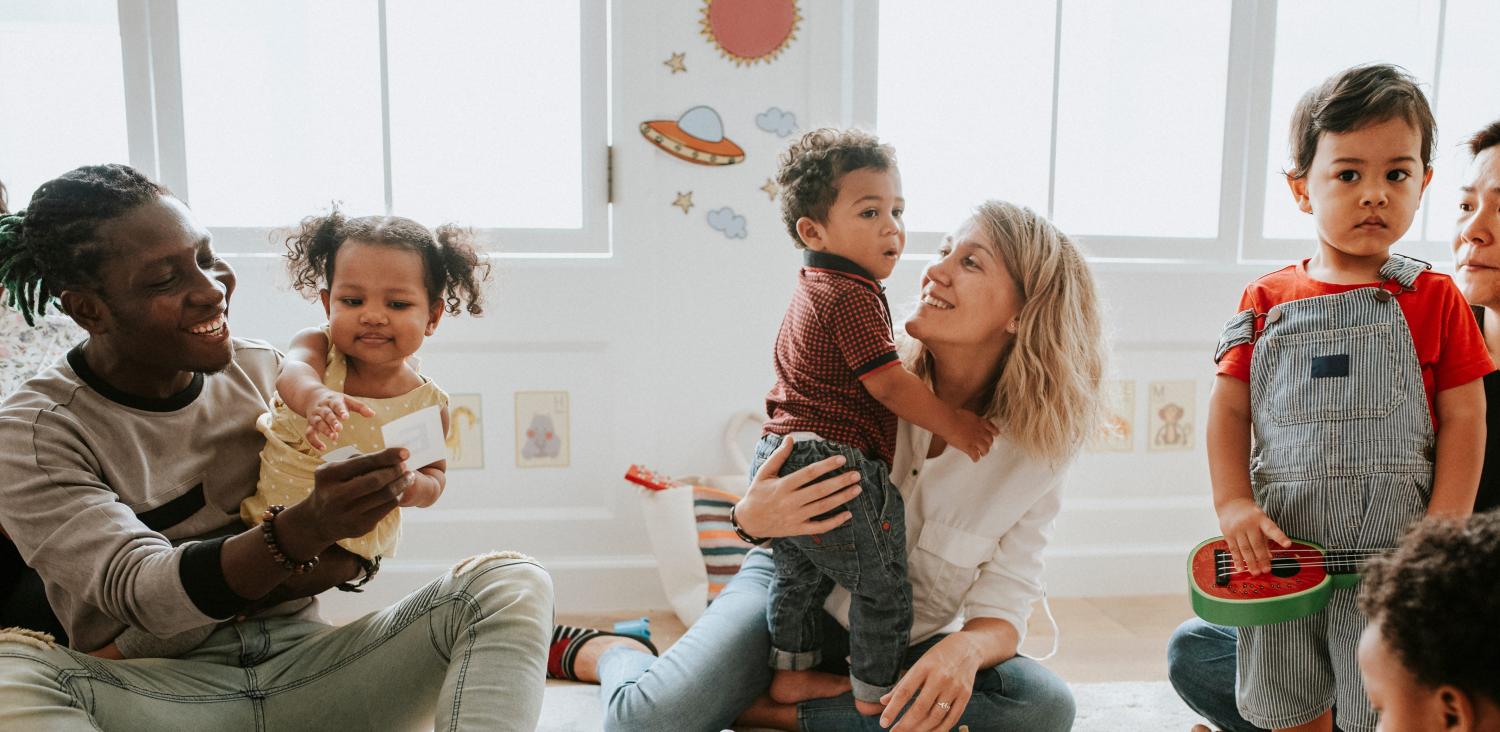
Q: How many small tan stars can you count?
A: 3